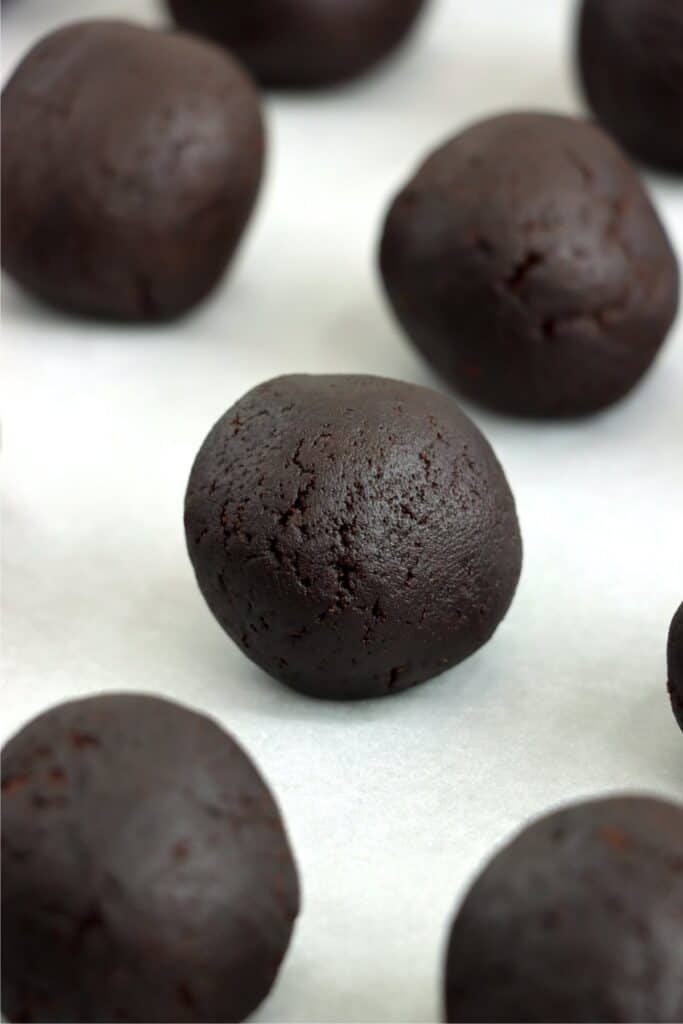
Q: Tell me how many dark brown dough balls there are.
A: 8